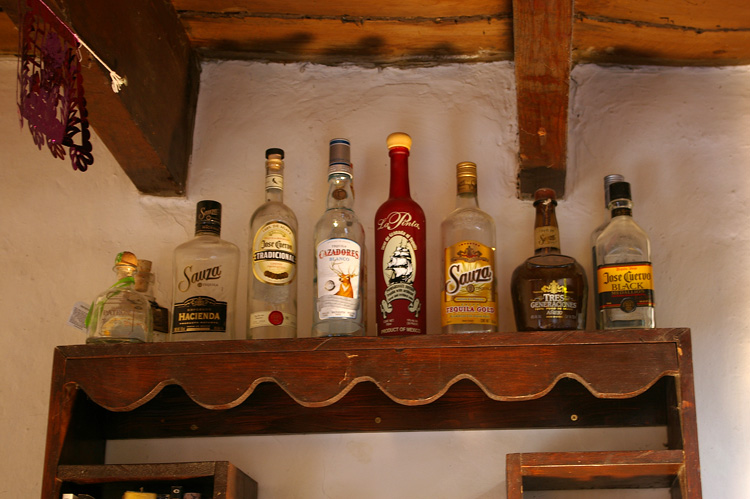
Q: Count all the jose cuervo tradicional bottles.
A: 1